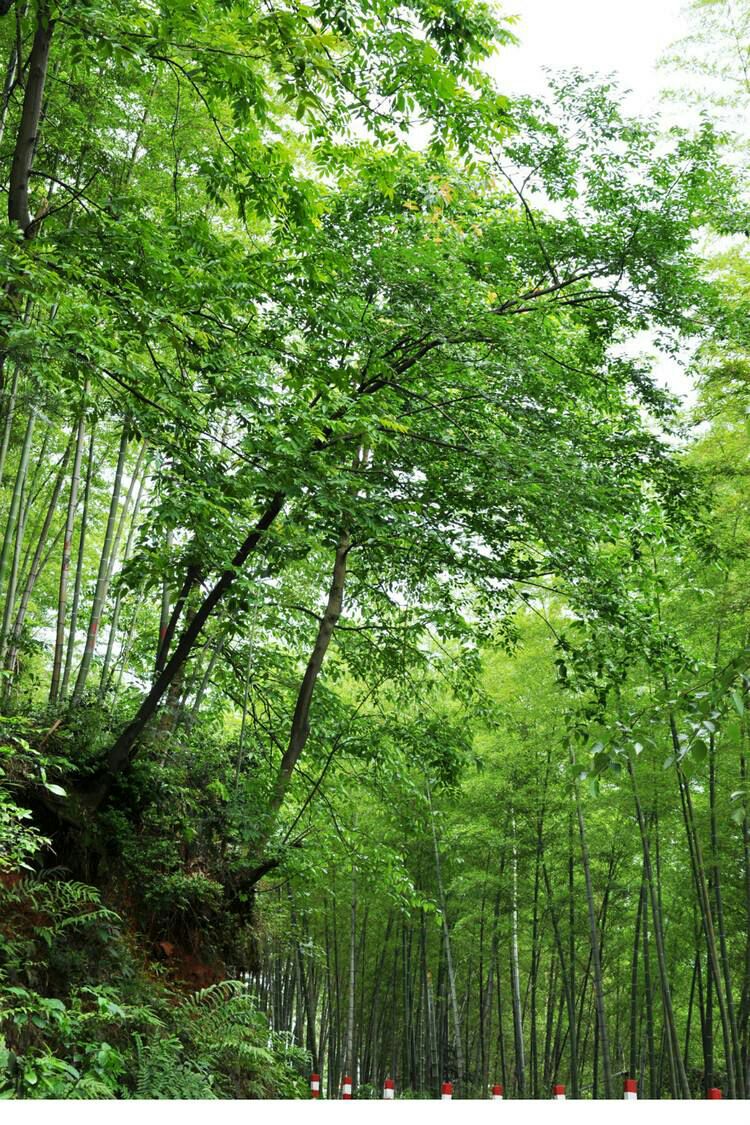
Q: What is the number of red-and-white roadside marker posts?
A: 8